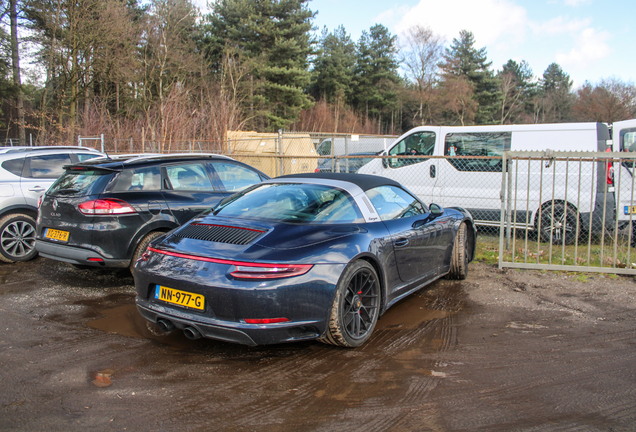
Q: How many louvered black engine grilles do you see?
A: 1